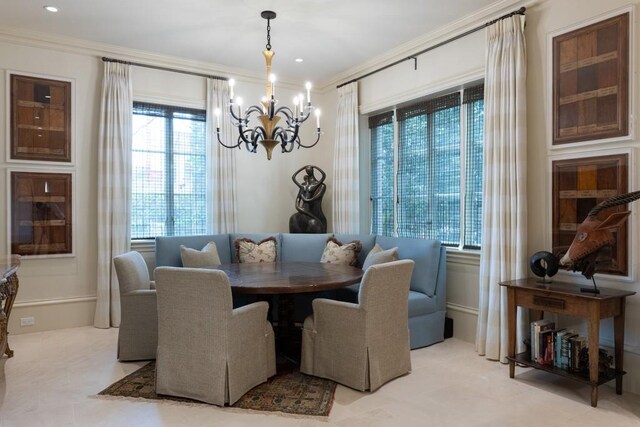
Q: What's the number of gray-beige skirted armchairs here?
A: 3